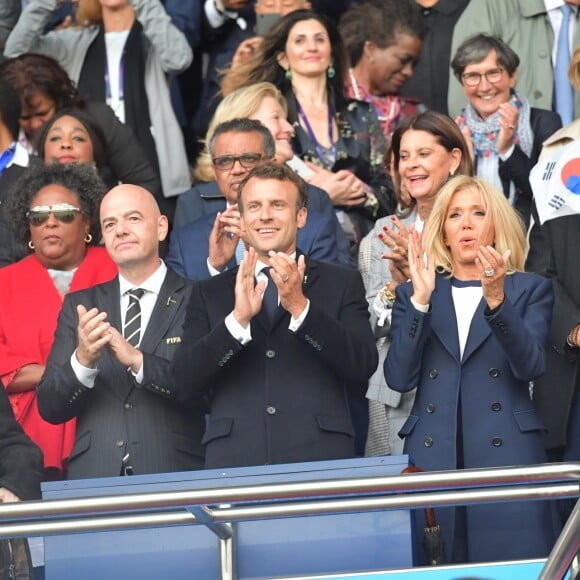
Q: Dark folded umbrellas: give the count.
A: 1